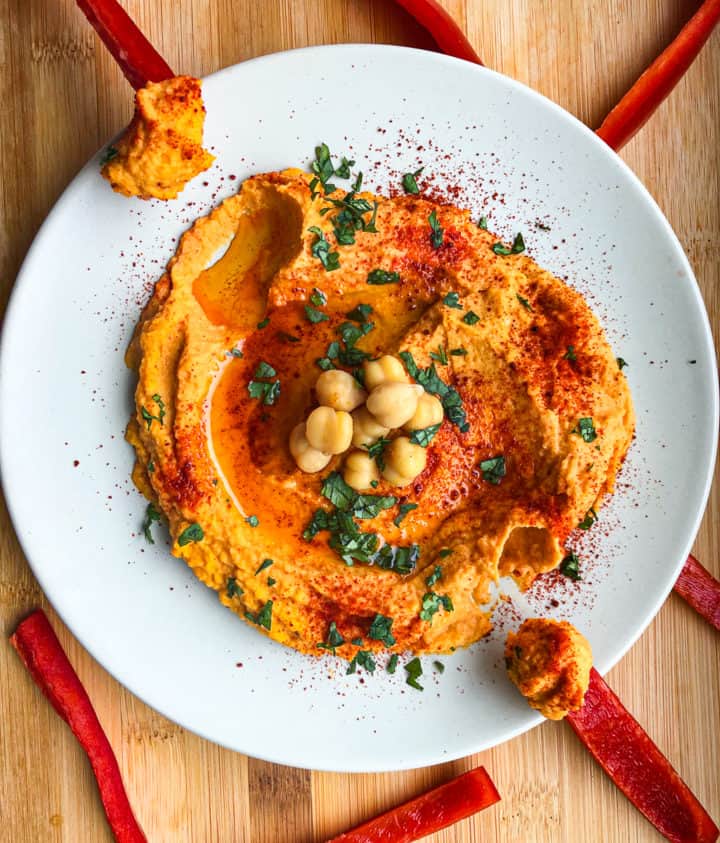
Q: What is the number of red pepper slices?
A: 7